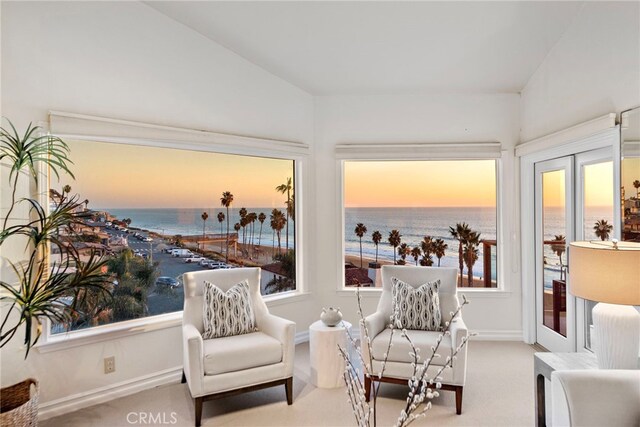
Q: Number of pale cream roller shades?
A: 3